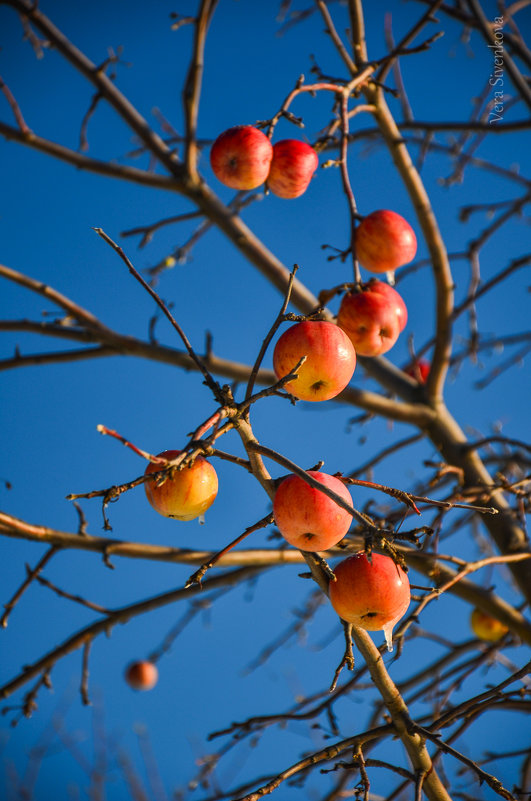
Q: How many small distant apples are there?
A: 3